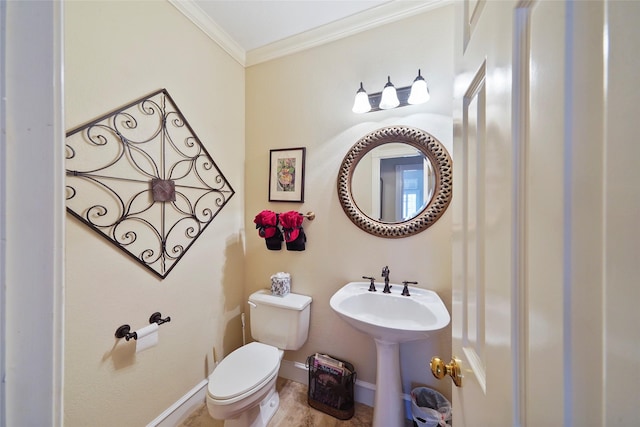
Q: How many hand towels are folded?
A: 2